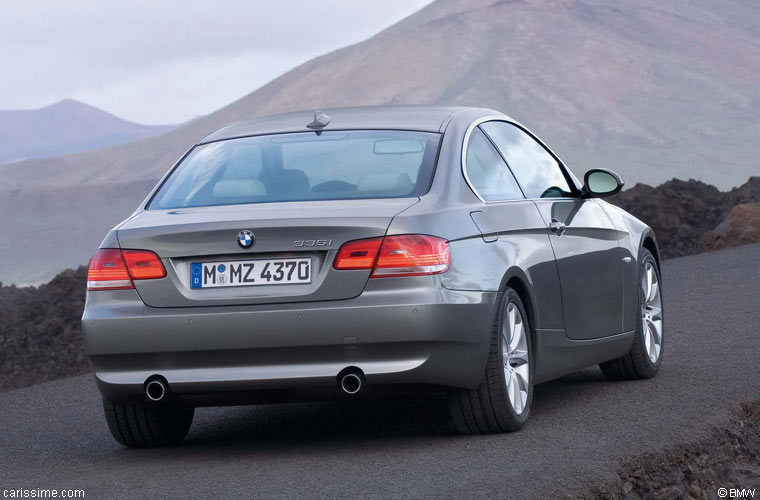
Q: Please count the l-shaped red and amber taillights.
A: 2